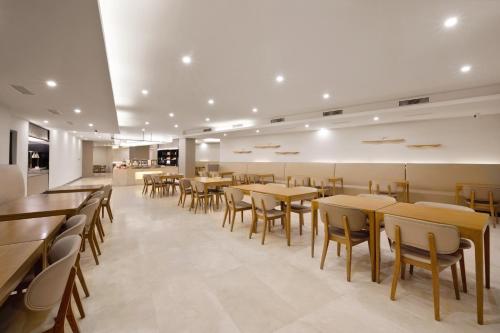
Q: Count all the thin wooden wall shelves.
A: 5